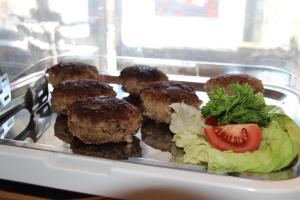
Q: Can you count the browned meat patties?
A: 6